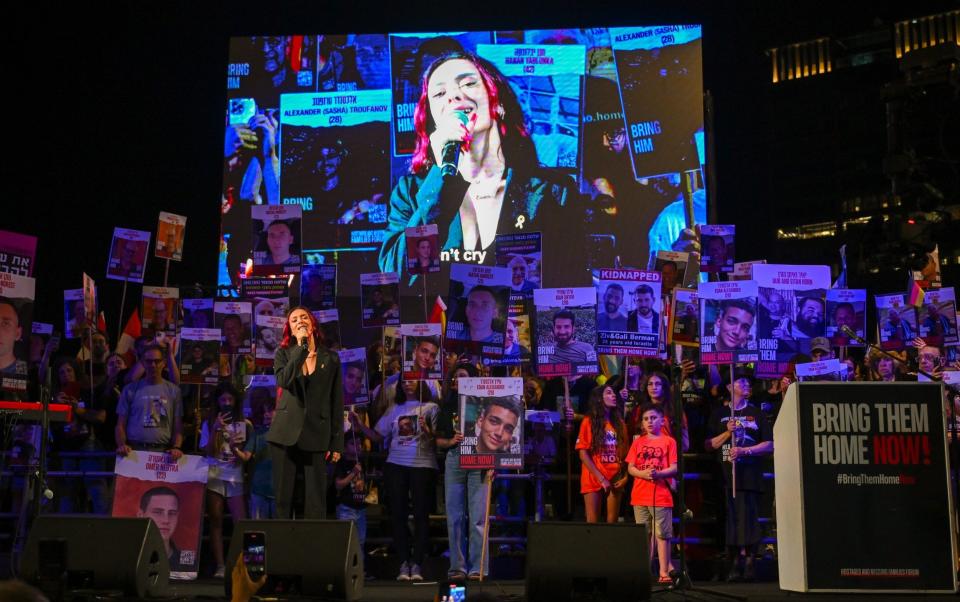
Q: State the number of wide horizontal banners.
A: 0